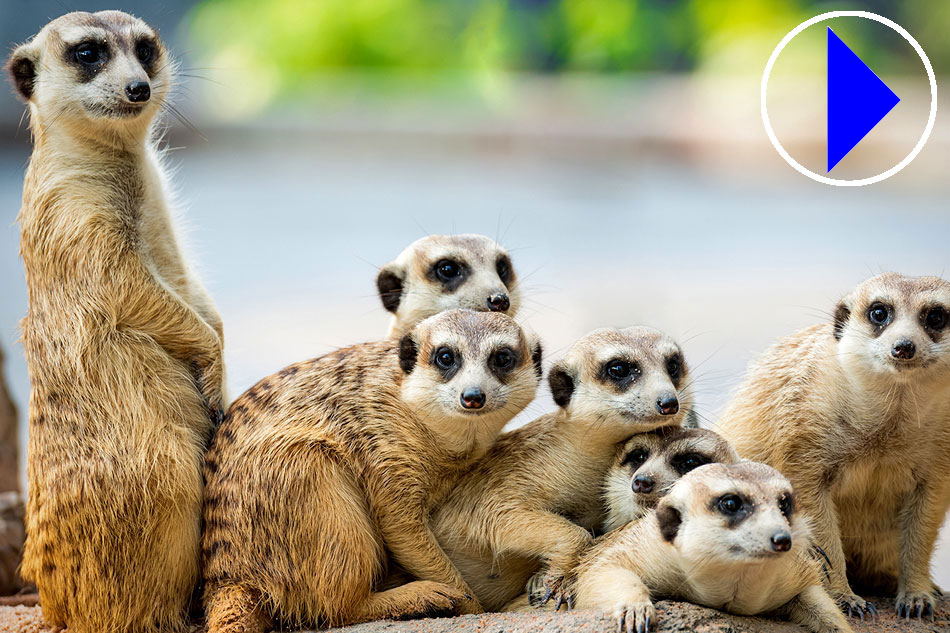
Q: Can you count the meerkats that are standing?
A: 1